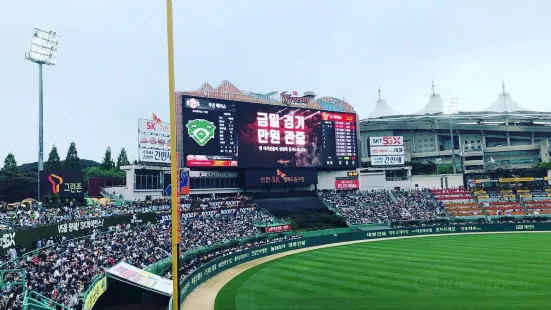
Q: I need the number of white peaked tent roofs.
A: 3